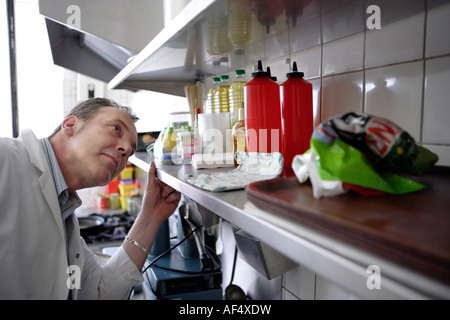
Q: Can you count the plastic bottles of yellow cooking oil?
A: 3